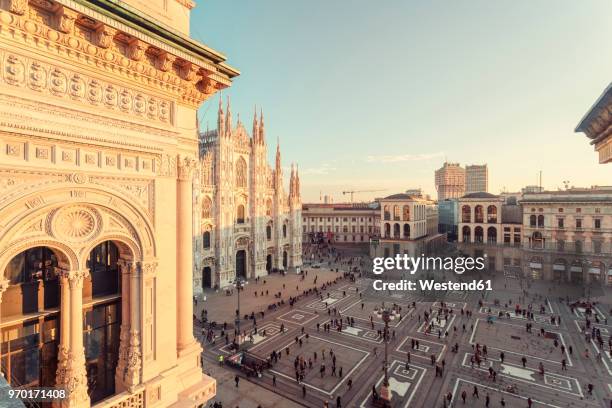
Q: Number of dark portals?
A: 4